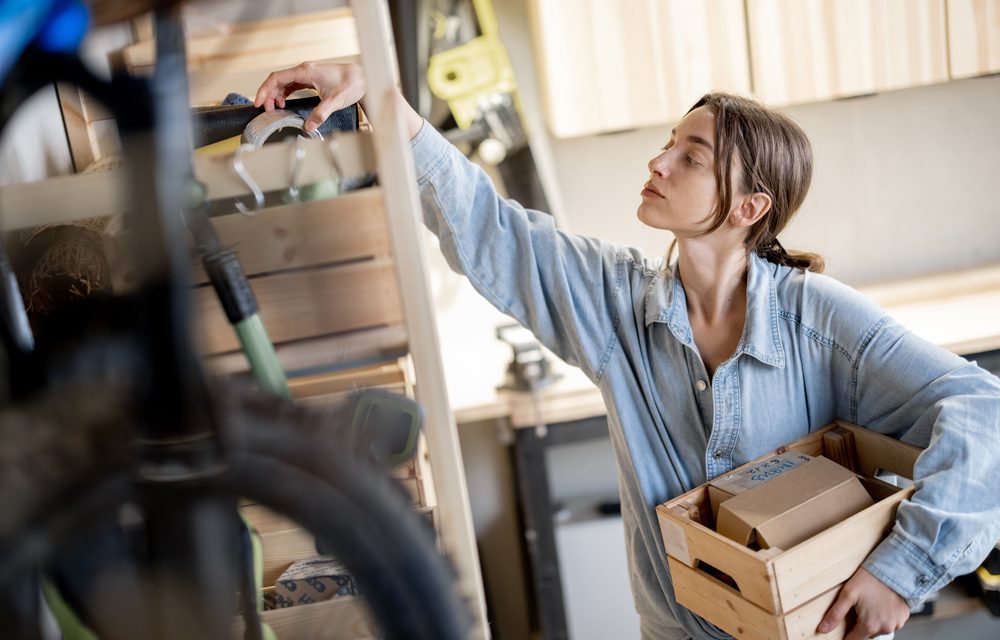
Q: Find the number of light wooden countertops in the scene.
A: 1